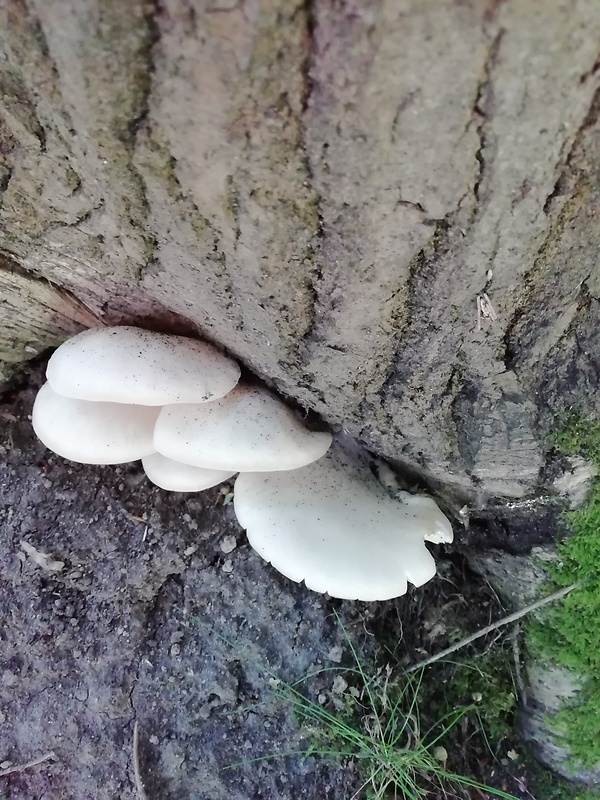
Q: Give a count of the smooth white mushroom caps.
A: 5